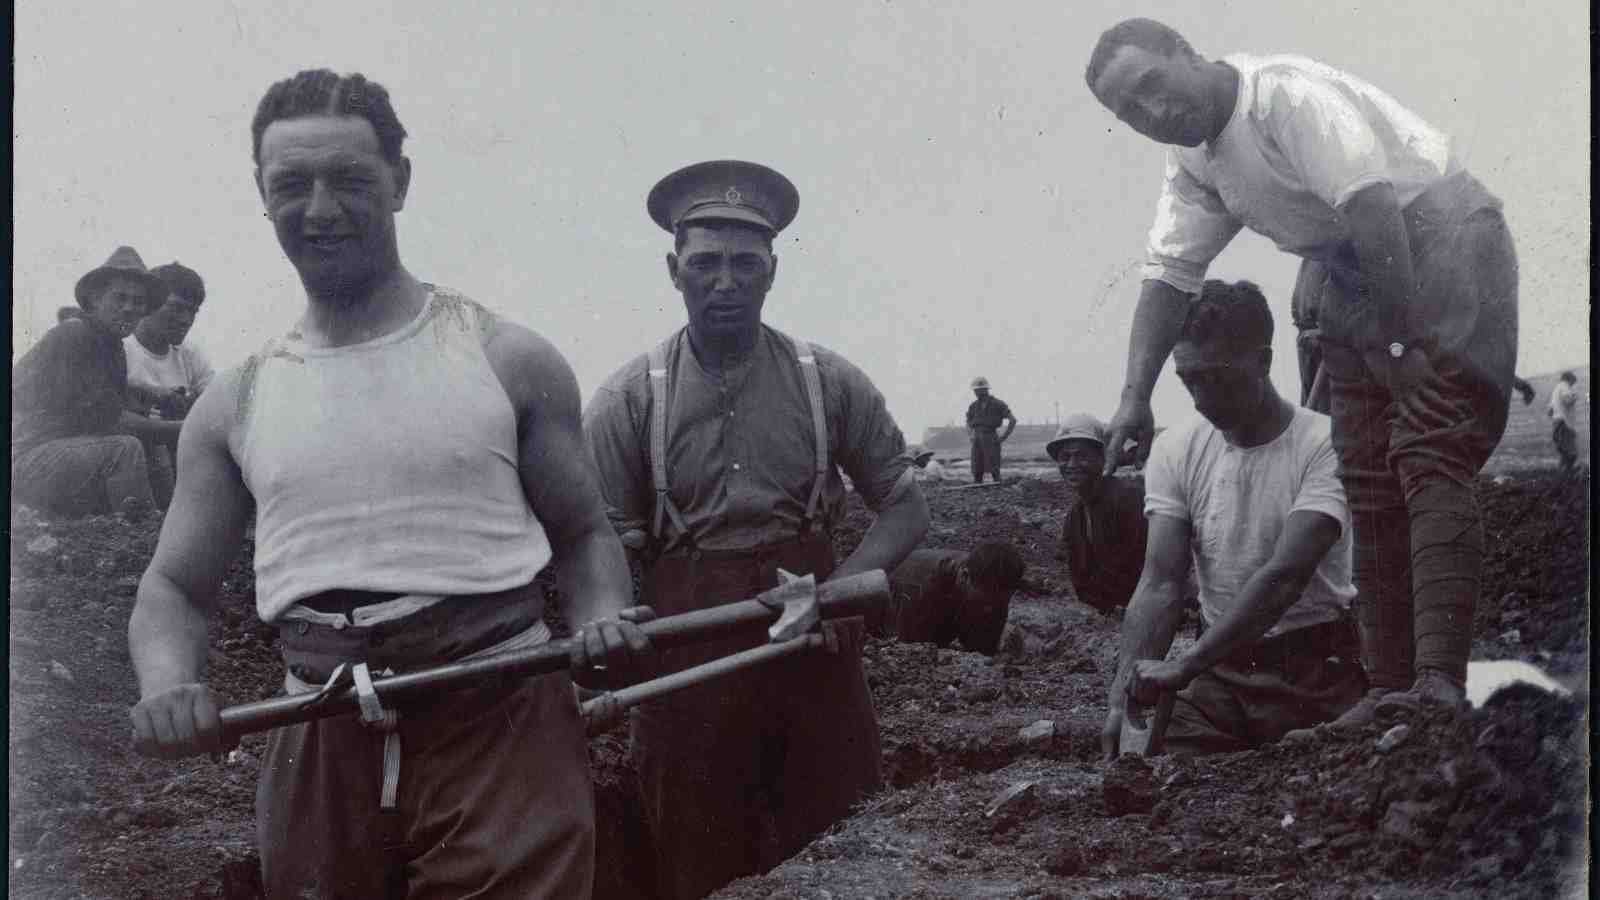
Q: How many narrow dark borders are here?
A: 2